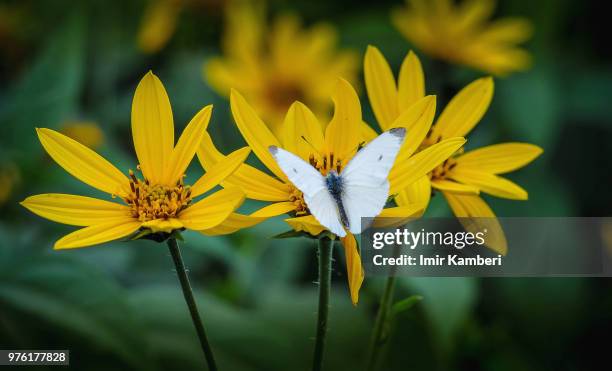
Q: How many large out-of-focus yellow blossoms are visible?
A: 2